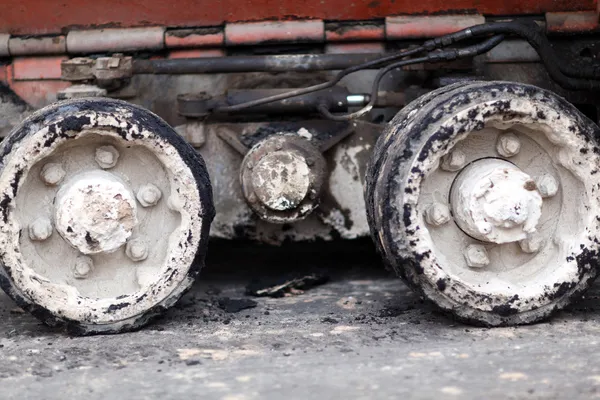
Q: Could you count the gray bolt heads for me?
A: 12